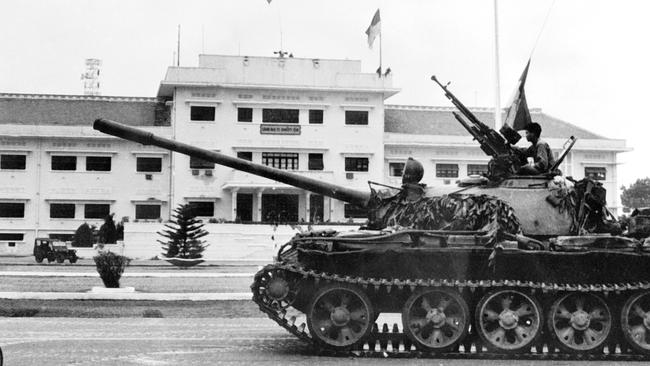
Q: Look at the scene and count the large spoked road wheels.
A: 5